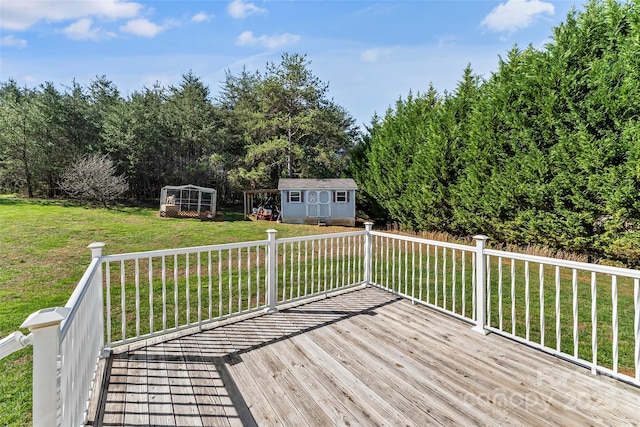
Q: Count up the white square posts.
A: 5